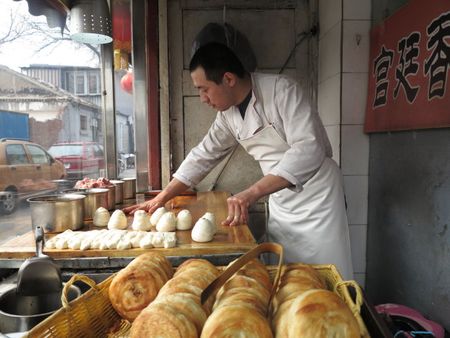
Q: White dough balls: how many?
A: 8